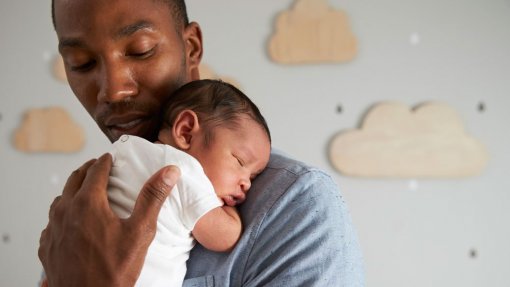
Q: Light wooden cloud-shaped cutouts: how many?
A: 5